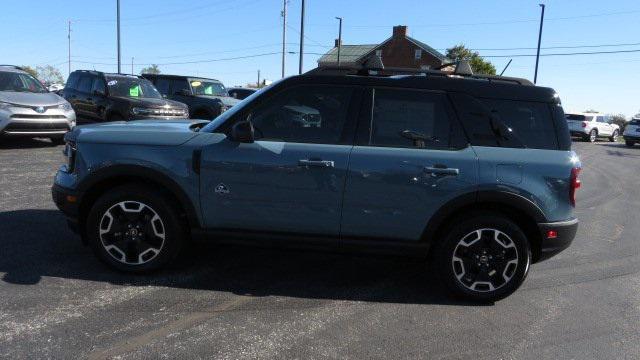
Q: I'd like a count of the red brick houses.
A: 1